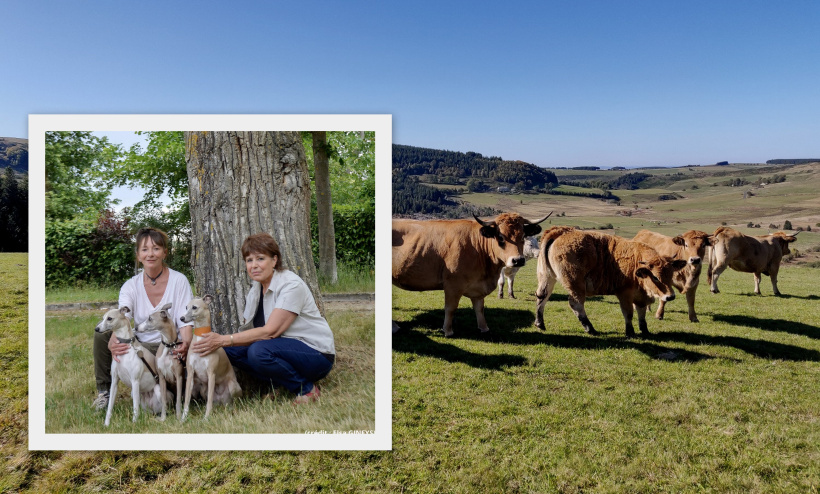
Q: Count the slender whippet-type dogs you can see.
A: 3